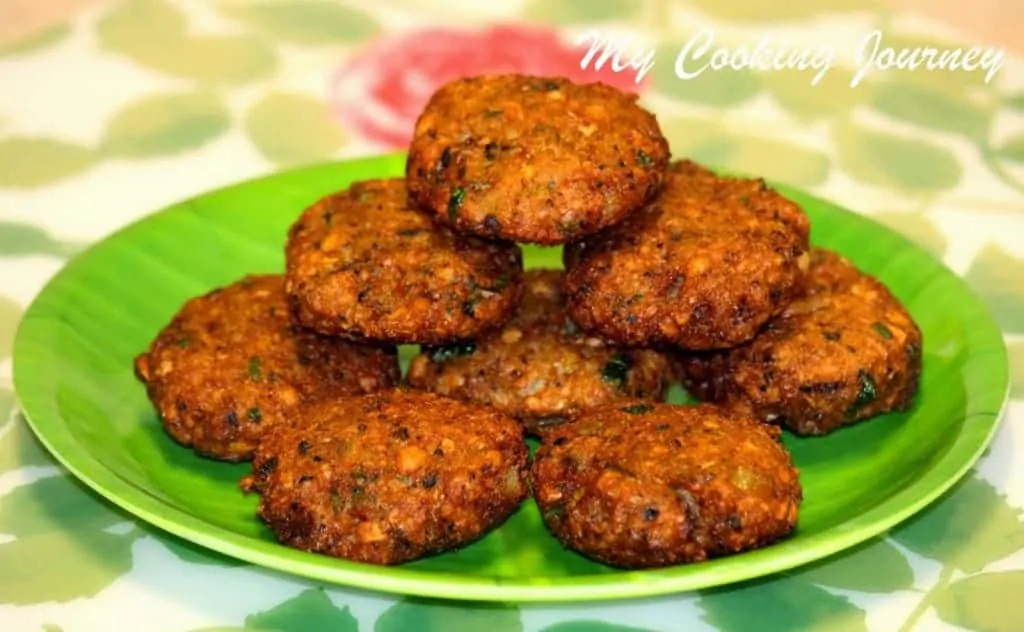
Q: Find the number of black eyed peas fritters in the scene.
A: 8